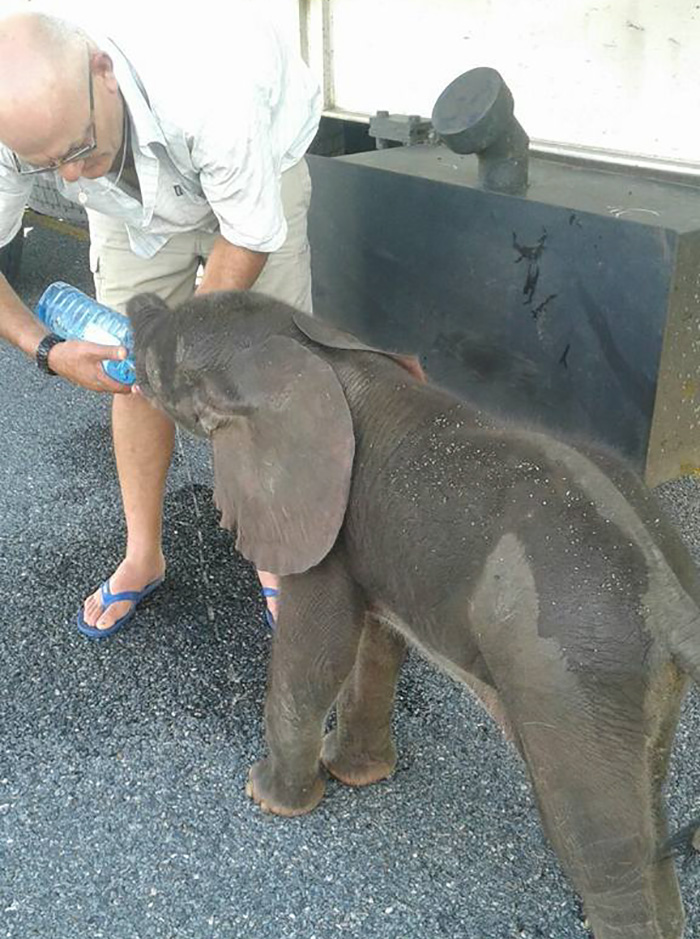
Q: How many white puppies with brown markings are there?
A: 0